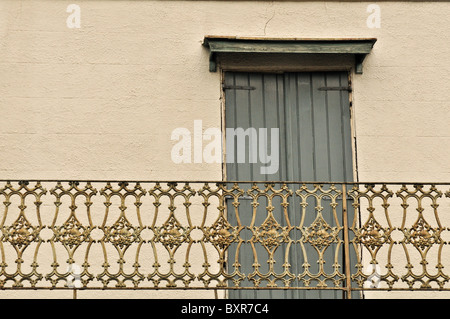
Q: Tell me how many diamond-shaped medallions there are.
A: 9